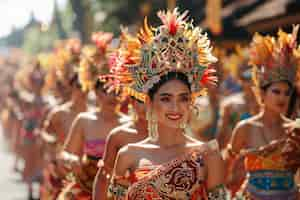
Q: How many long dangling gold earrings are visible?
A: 2